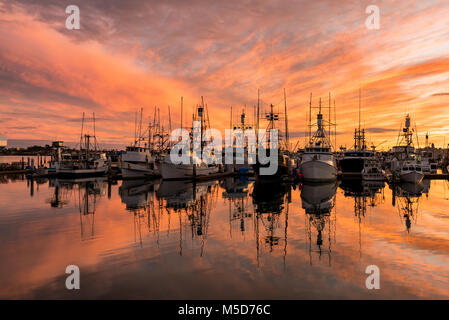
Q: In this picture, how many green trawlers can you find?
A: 0